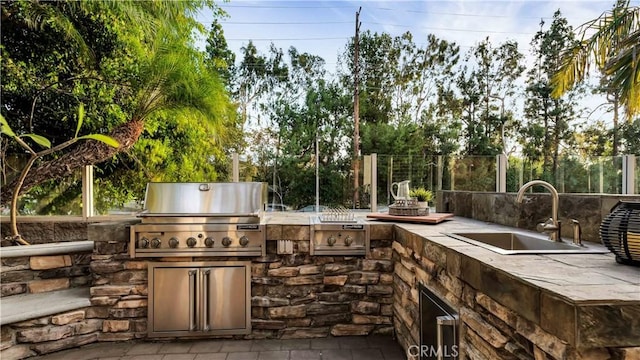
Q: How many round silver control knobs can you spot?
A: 9